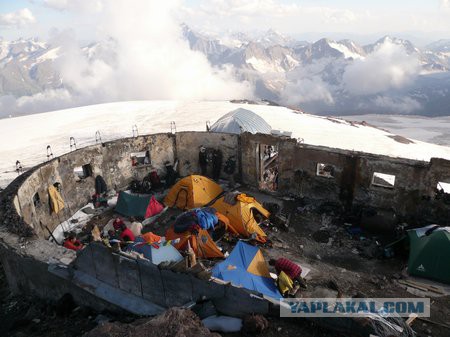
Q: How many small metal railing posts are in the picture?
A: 7